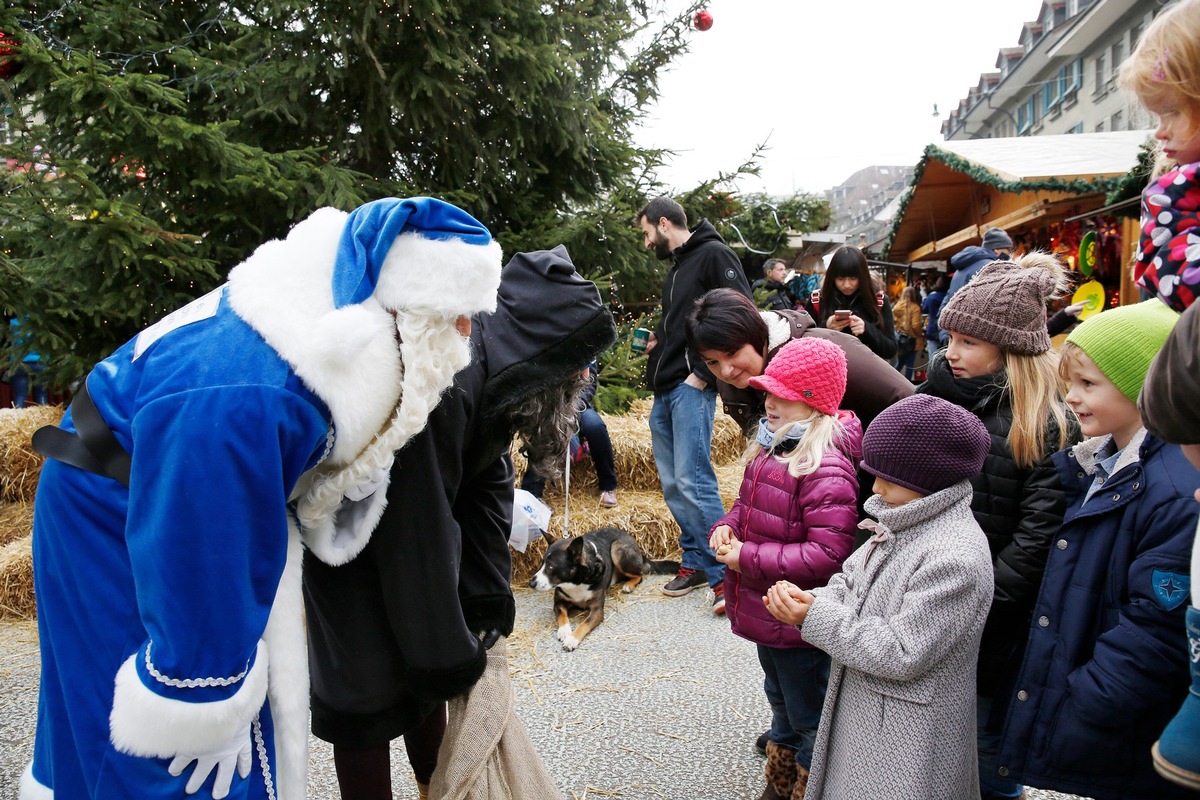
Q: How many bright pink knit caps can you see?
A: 1